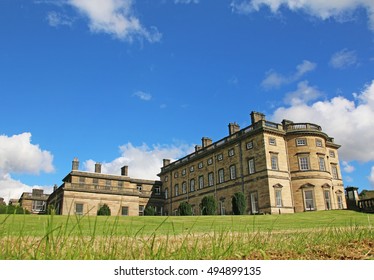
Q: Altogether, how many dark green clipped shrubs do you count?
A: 5